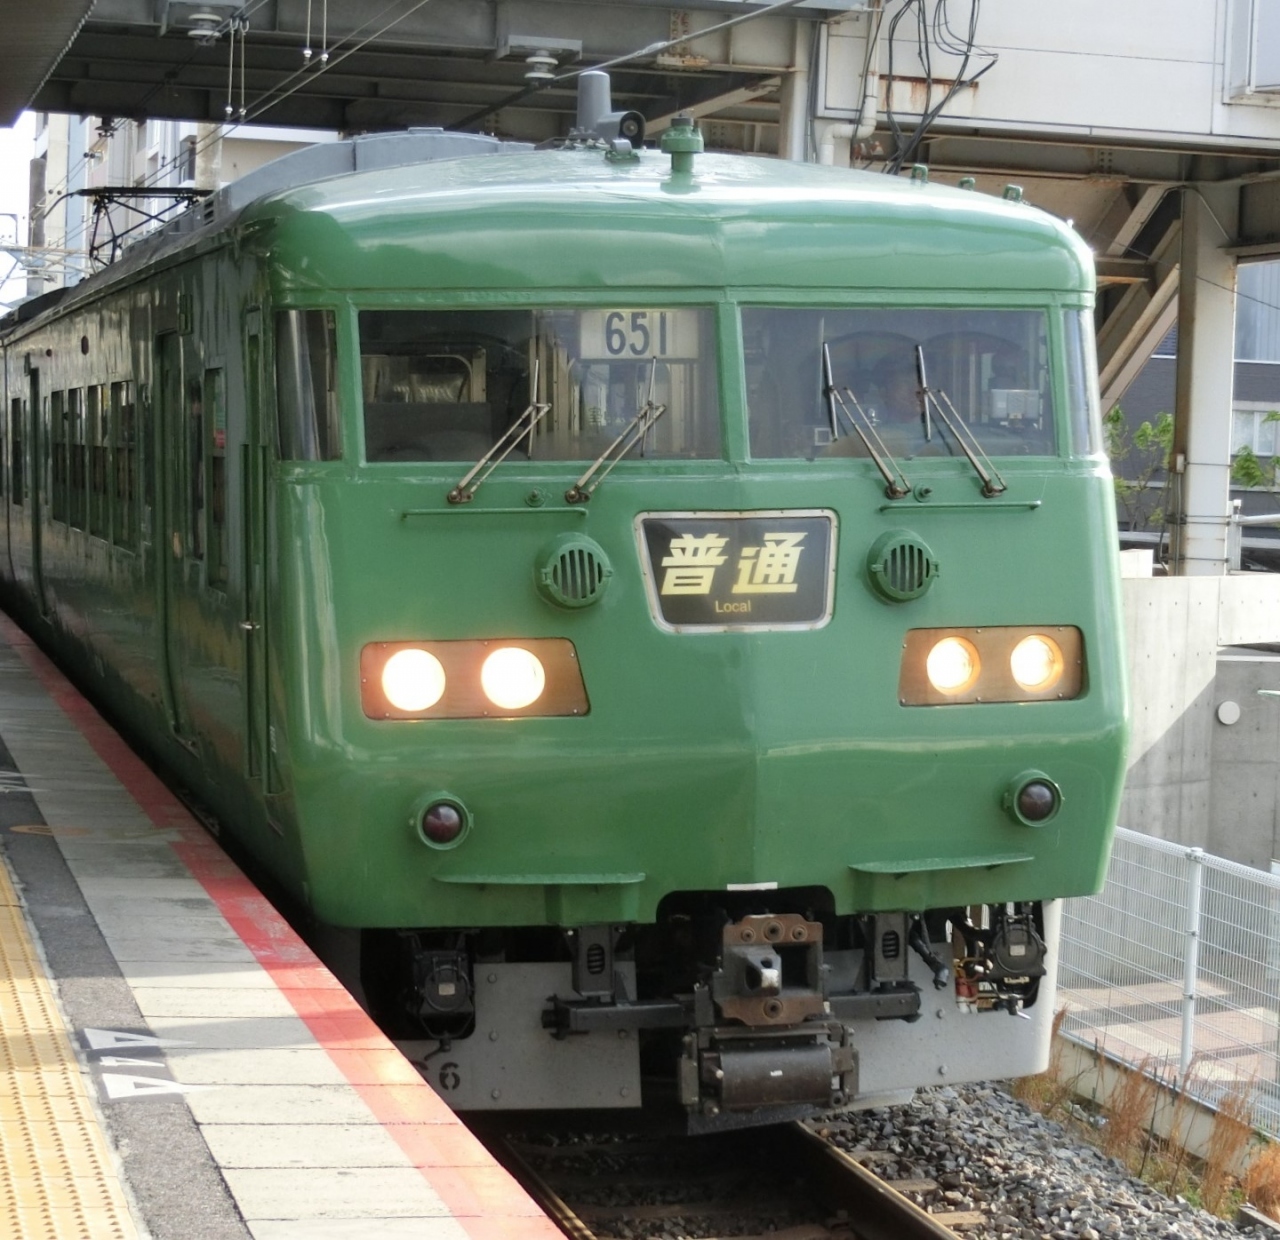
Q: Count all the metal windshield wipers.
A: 4